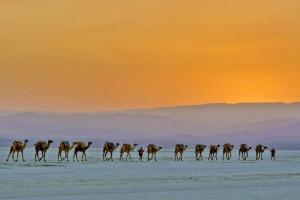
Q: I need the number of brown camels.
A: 13